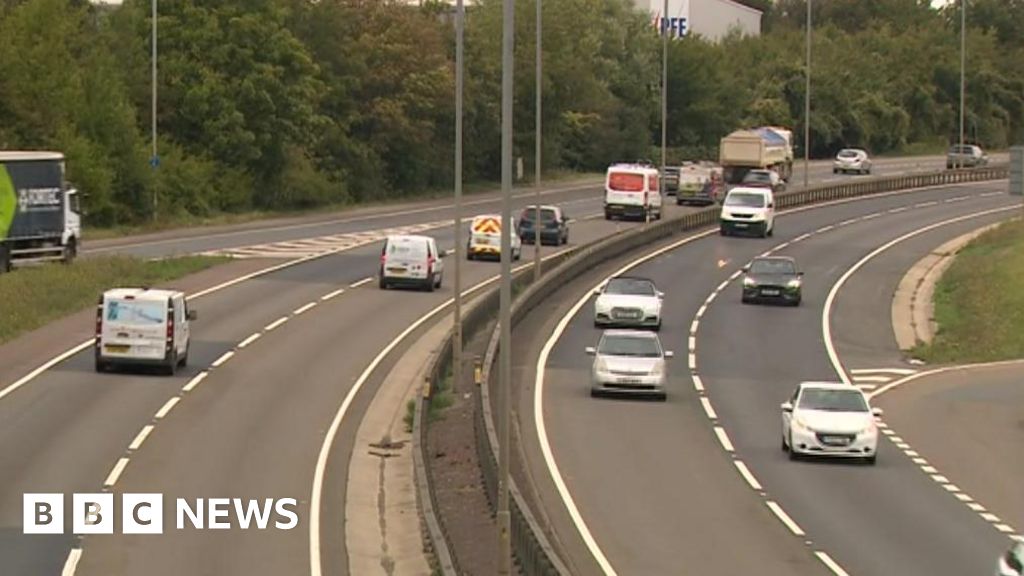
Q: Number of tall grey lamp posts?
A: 7